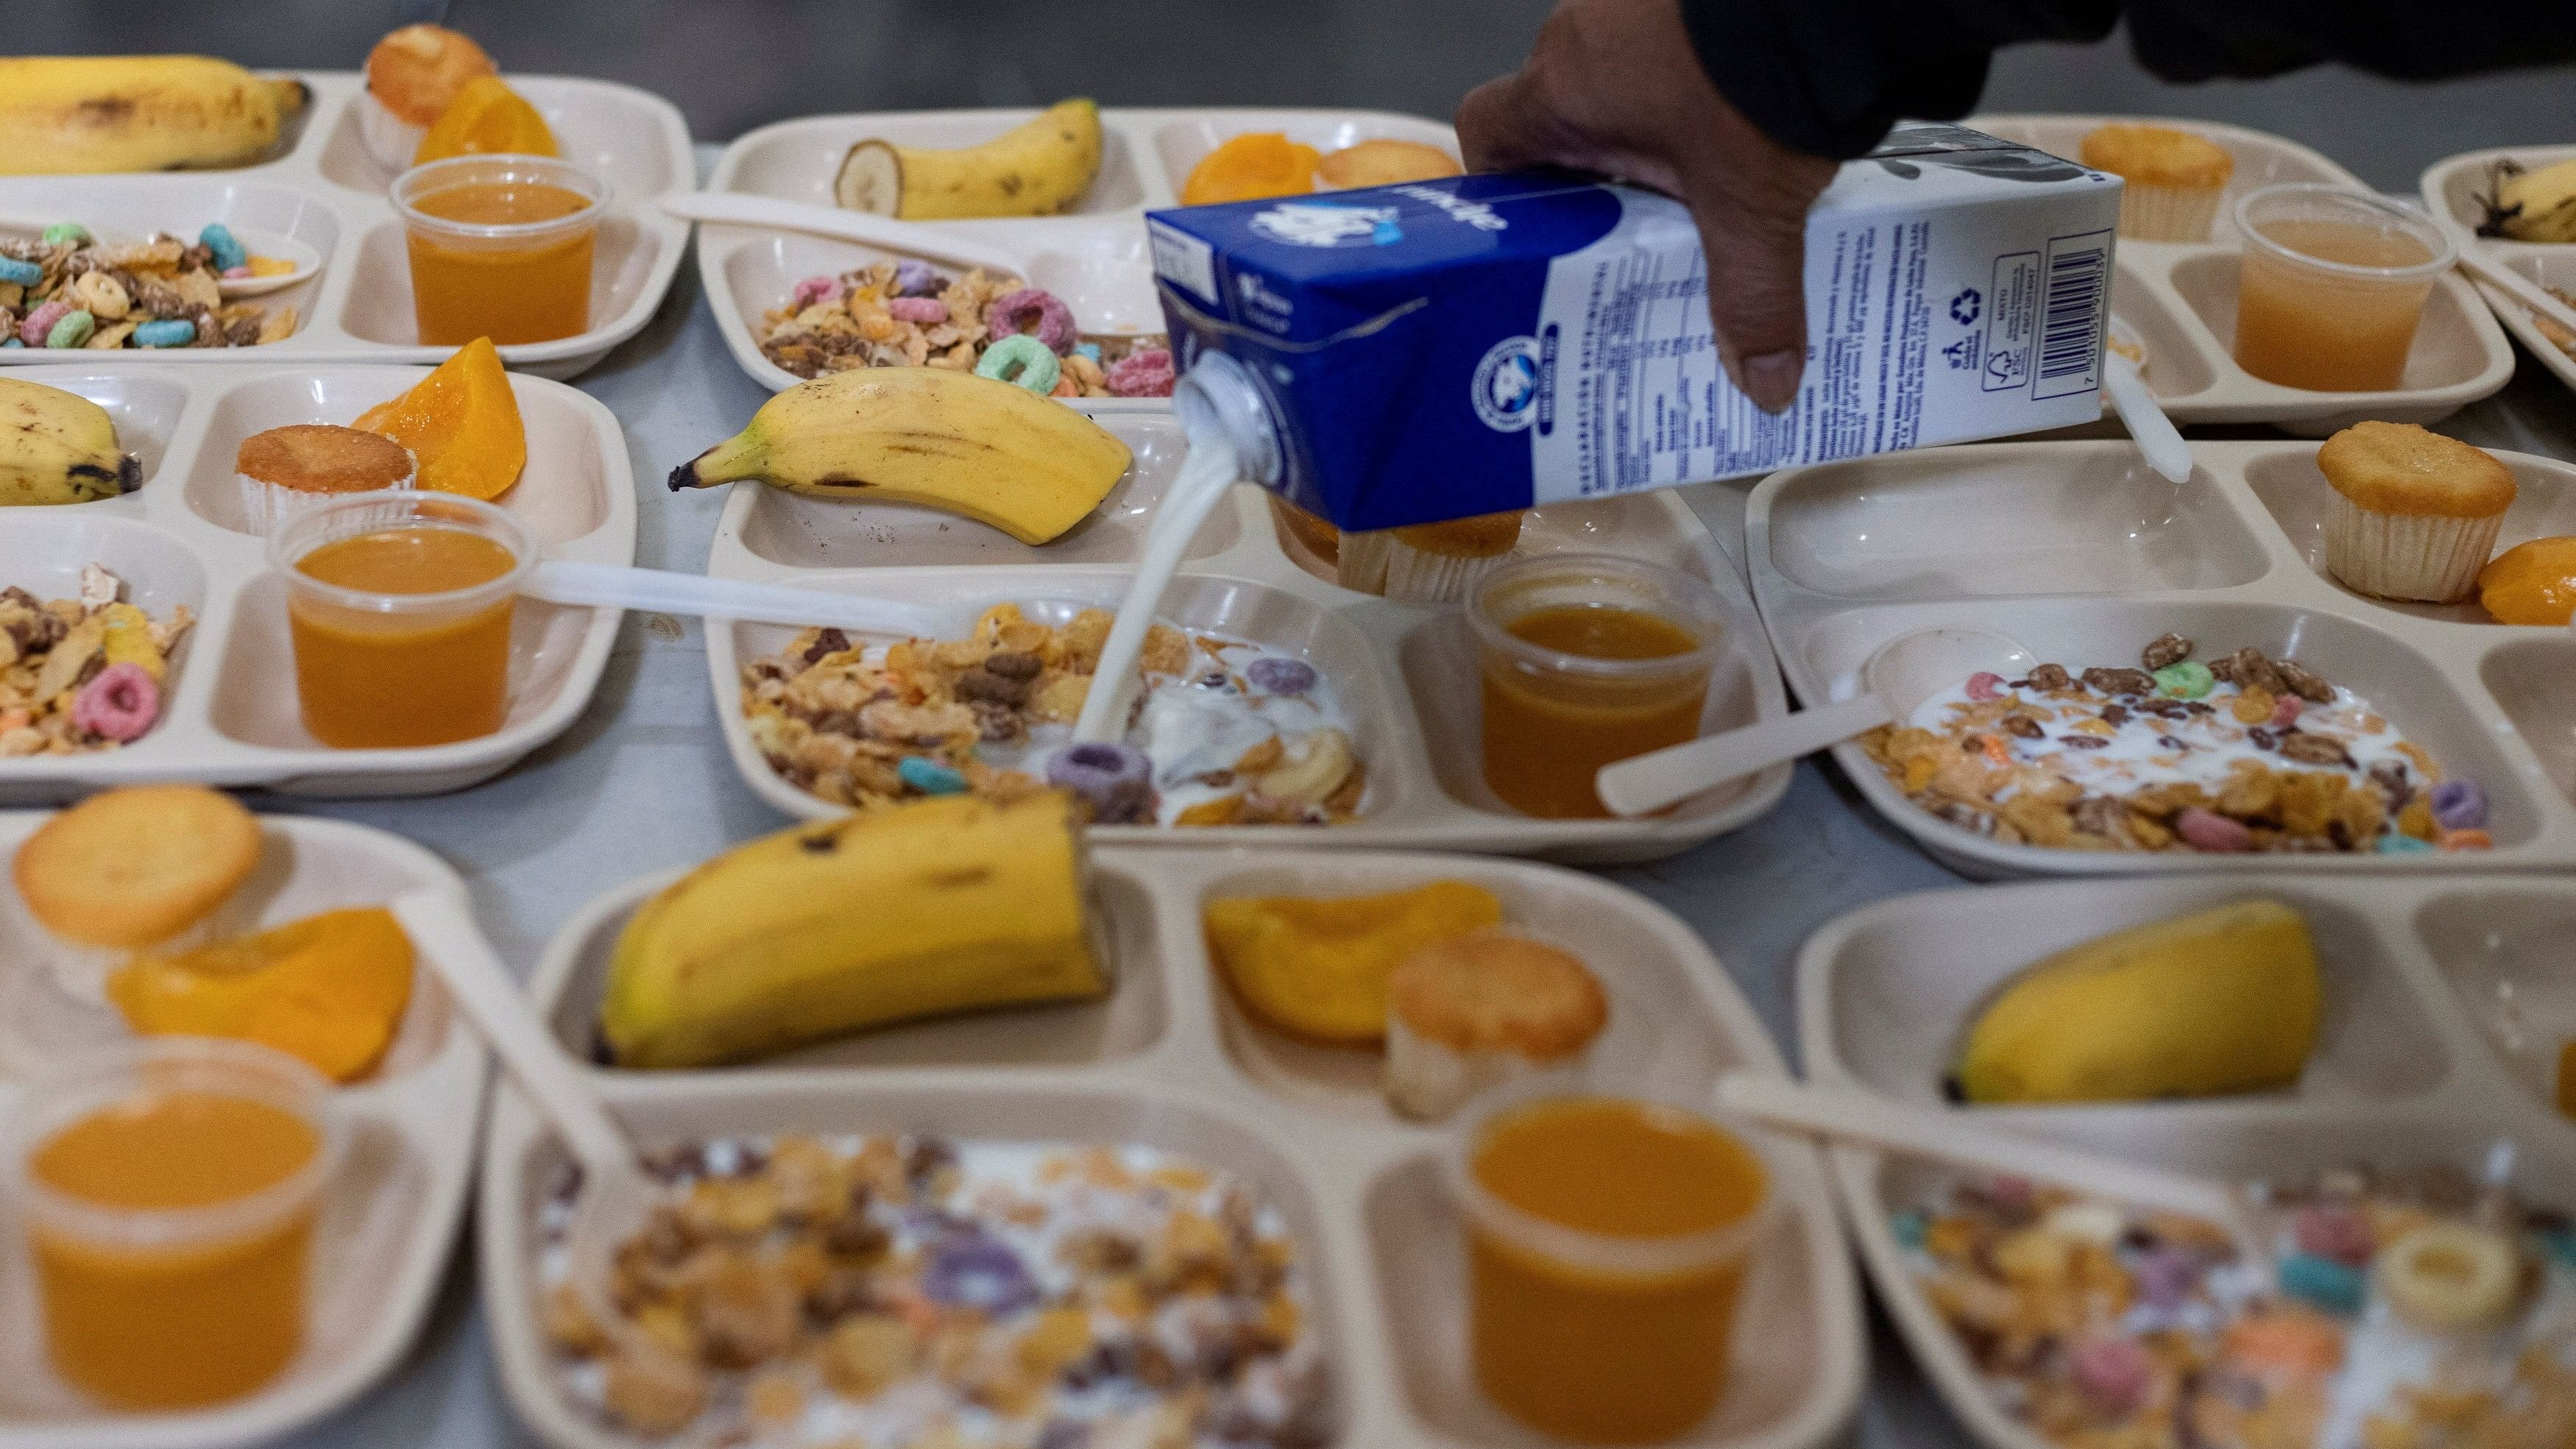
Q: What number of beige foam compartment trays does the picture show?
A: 10